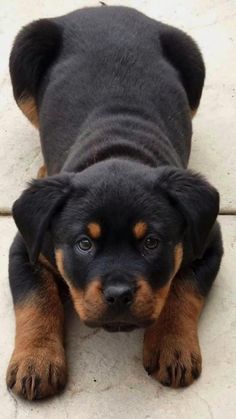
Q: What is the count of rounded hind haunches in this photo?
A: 2